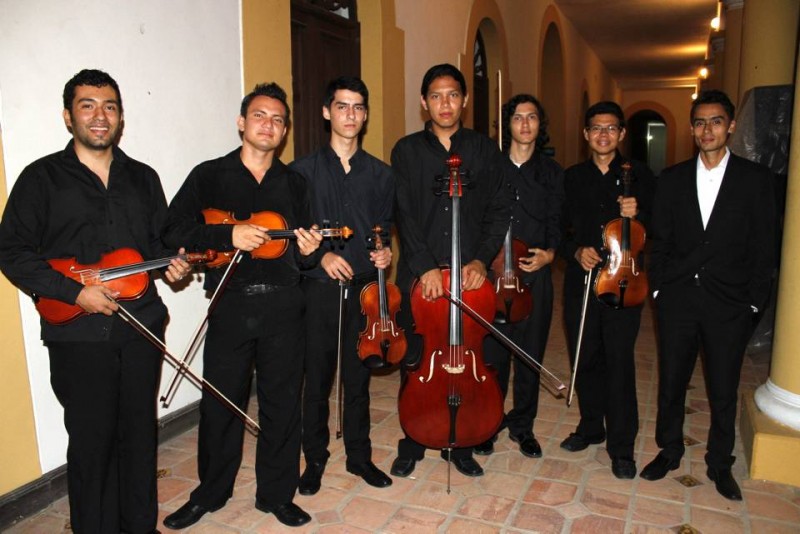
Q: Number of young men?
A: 7